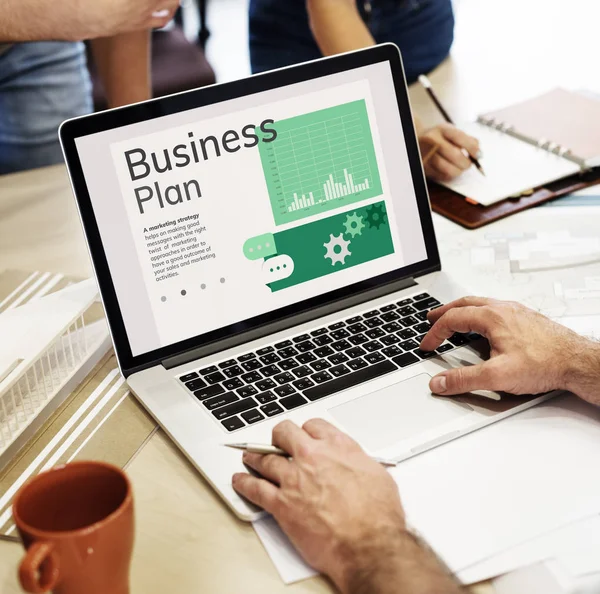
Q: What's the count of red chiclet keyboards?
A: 0